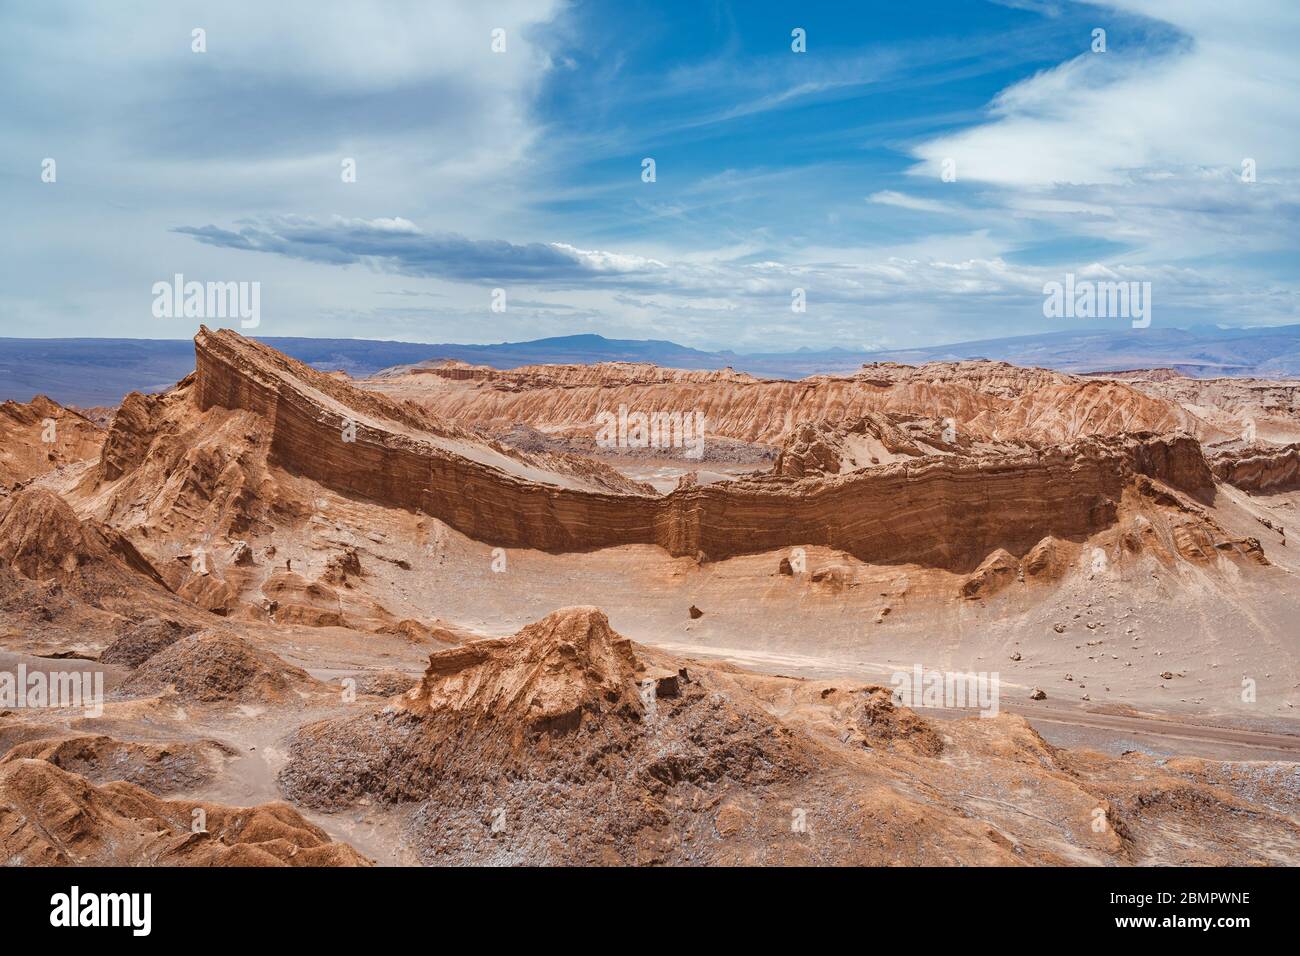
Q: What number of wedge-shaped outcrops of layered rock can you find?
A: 1